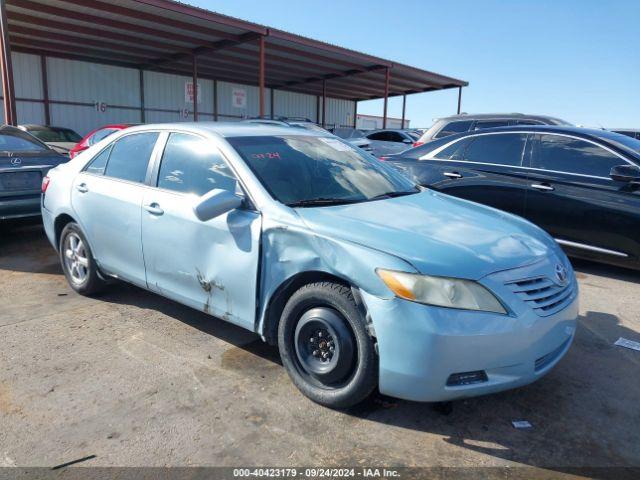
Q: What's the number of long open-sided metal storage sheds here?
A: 1